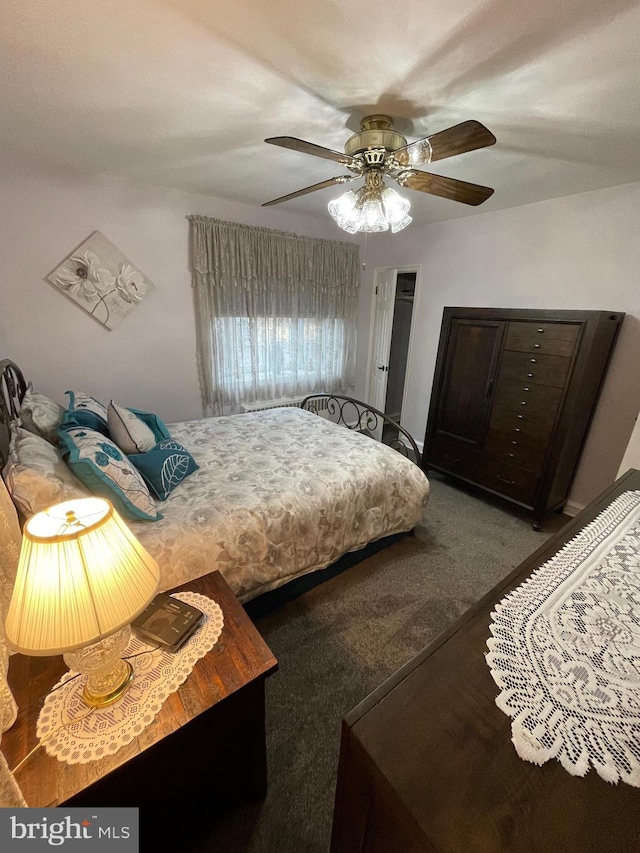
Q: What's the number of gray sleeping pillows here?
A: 2